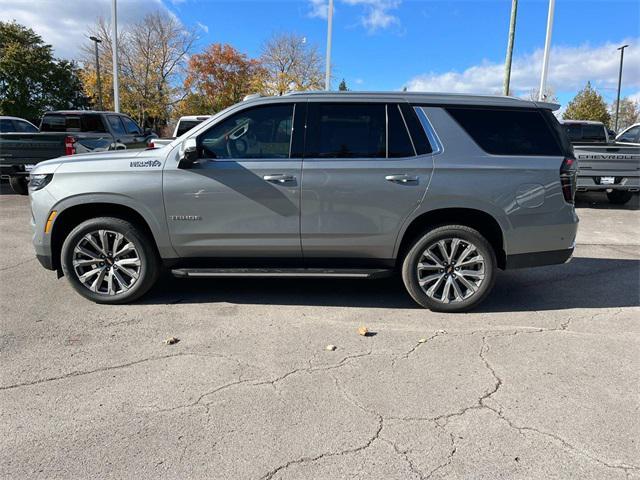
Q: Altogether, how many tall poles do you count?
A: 6